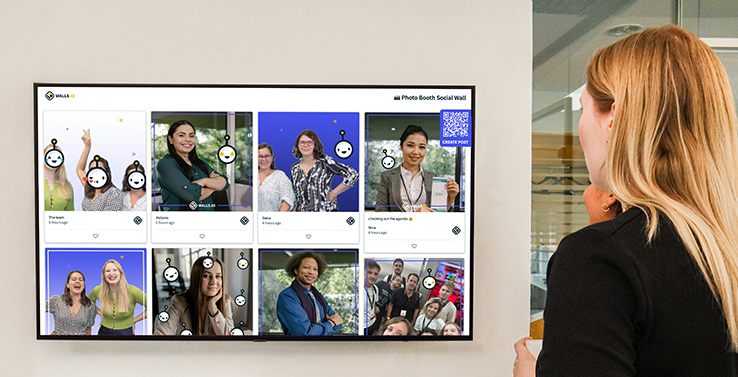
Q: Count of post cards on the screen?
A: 8